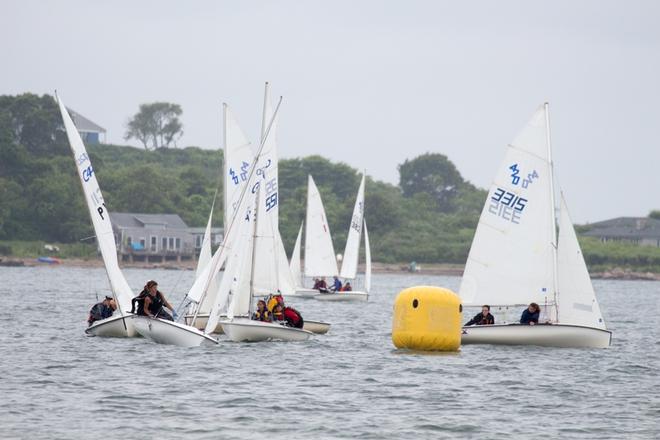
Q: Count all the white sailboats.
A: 7